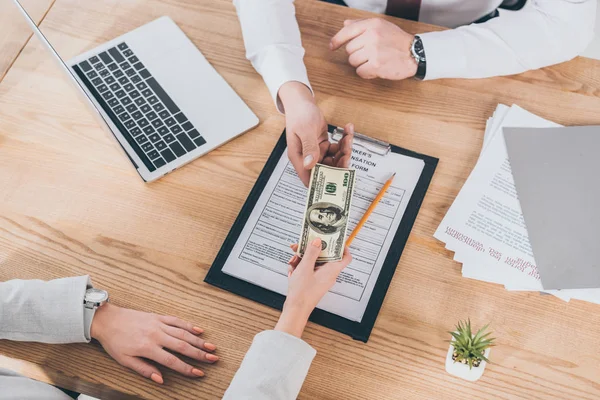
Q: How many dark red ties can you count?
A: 1